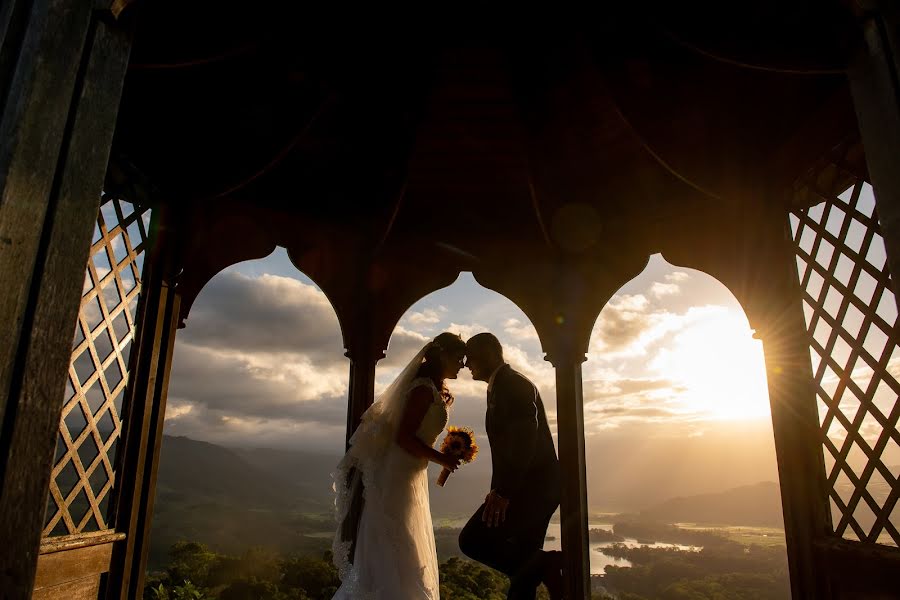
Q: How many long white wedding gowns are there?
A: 1